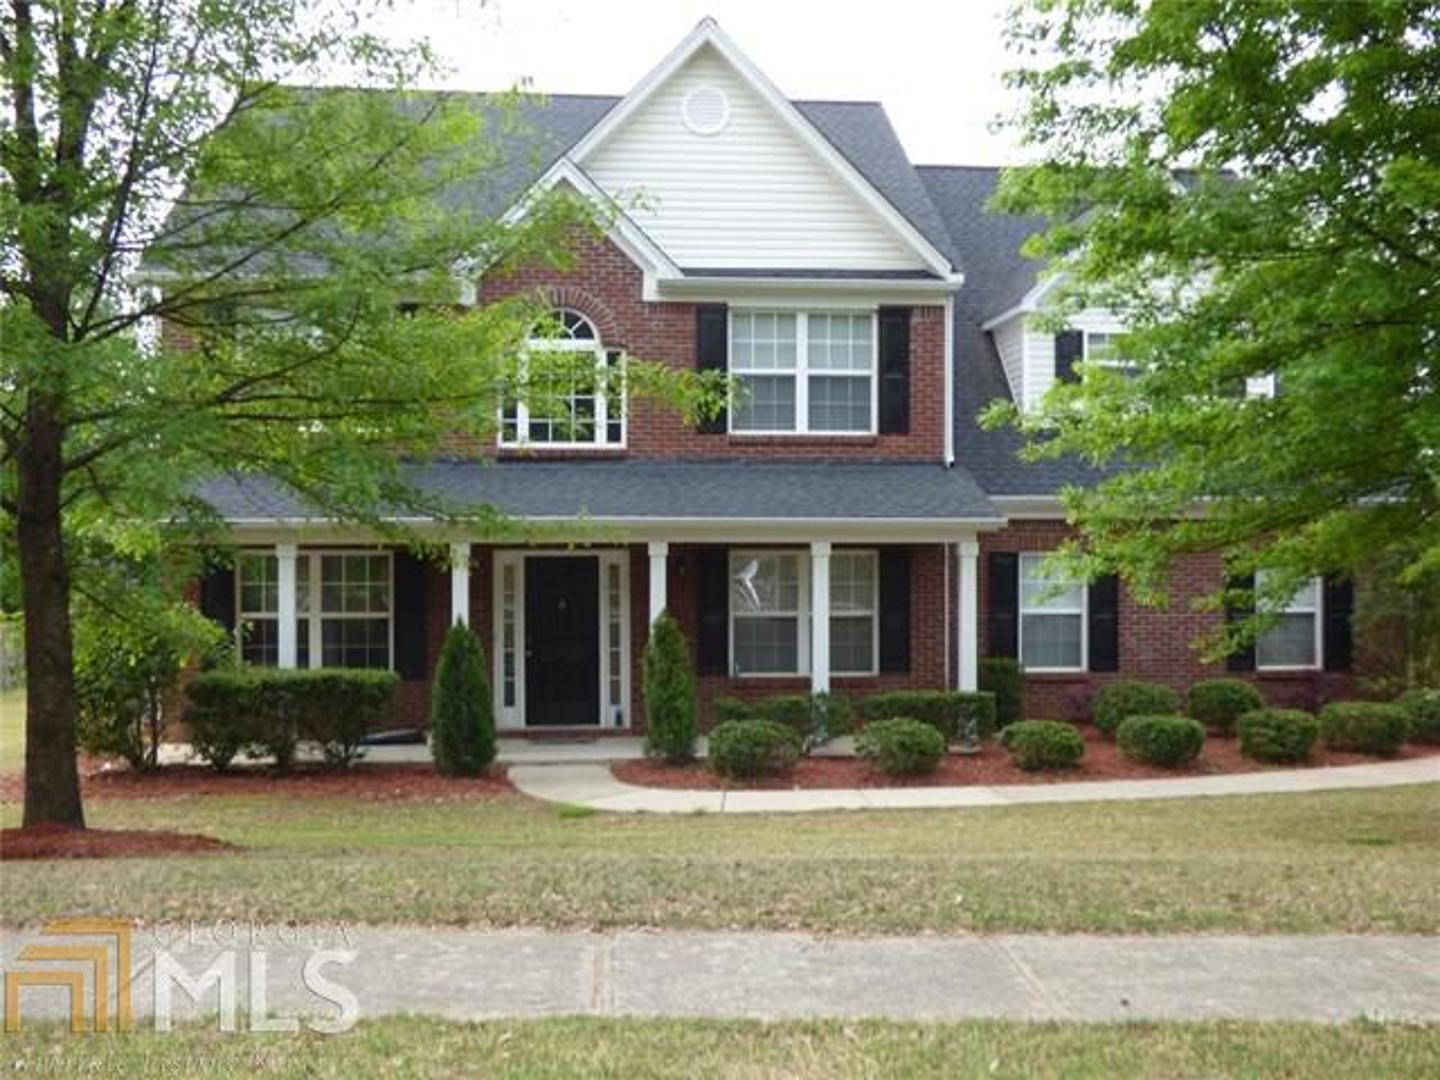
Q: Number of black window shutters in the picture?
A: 11